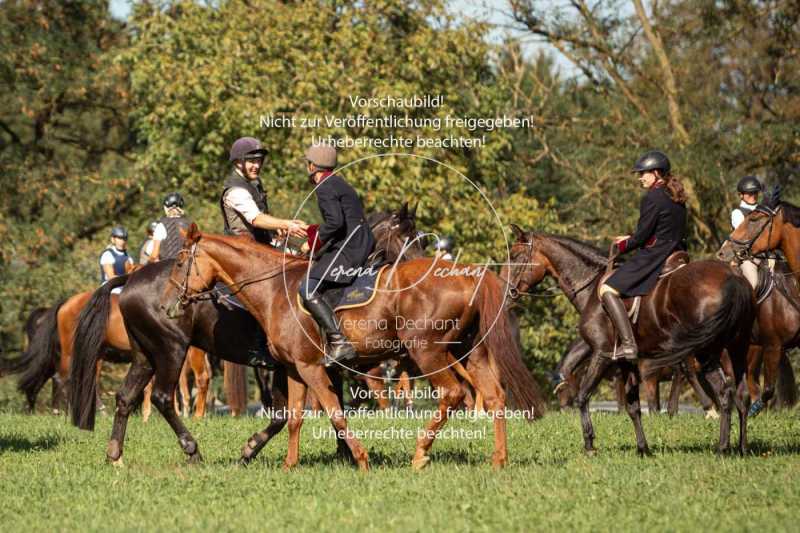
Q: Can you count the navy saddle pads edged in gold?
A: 1